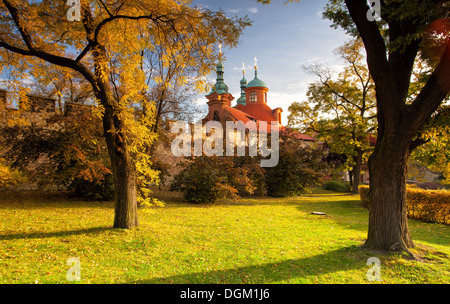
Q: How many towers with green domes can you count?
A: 3